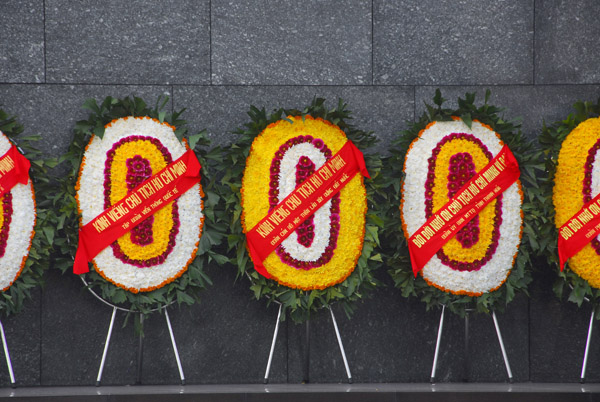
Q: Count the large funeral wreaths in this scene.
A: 5